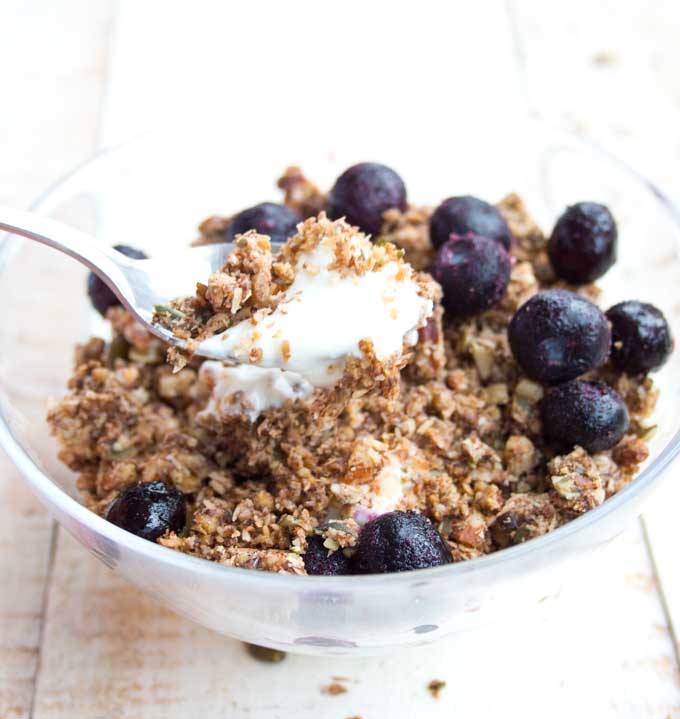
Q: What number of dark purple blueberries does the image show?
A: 12